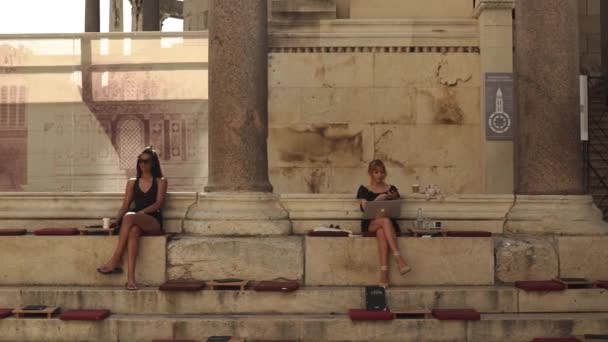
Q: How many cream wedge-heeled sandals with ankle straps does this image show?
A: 2